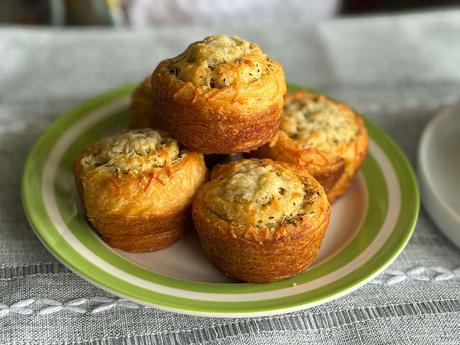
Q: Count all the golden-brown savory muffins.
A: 5